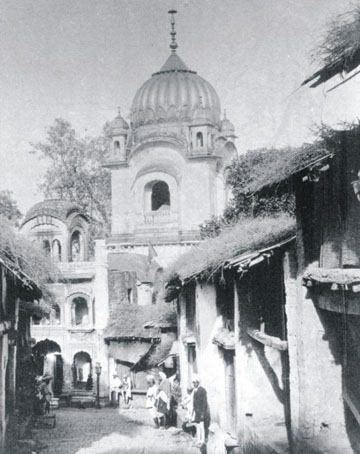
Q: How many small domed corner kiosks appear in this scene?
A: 3